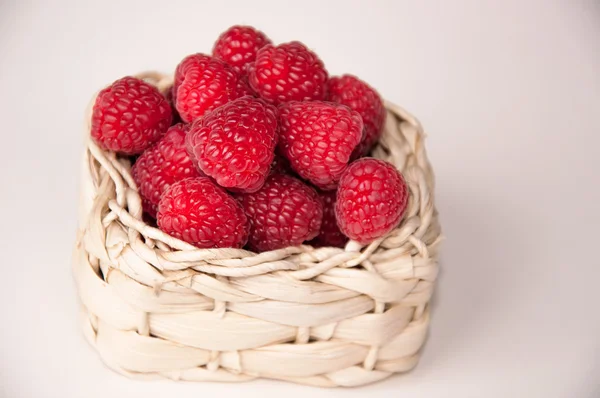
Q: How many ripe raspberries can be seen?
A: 12